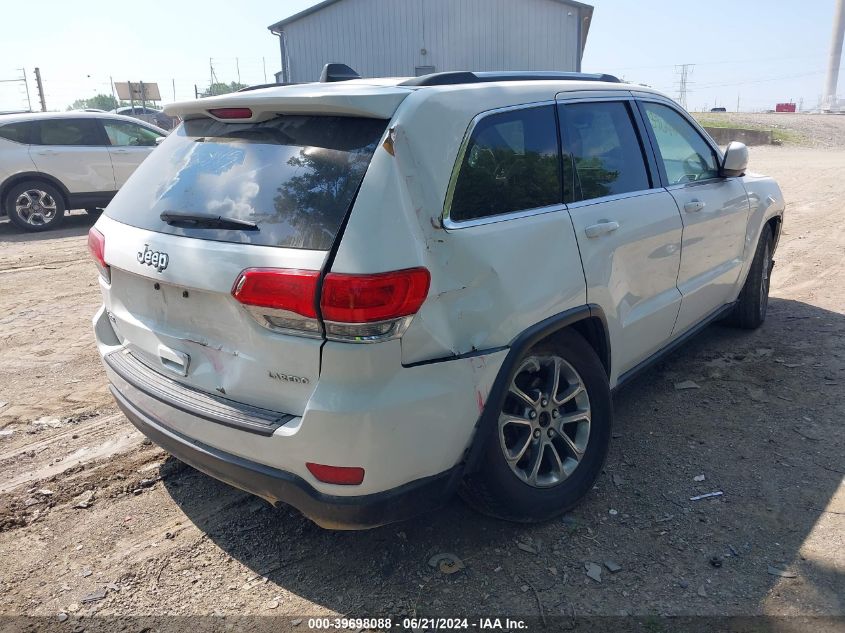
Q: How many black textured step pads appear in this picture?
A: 1